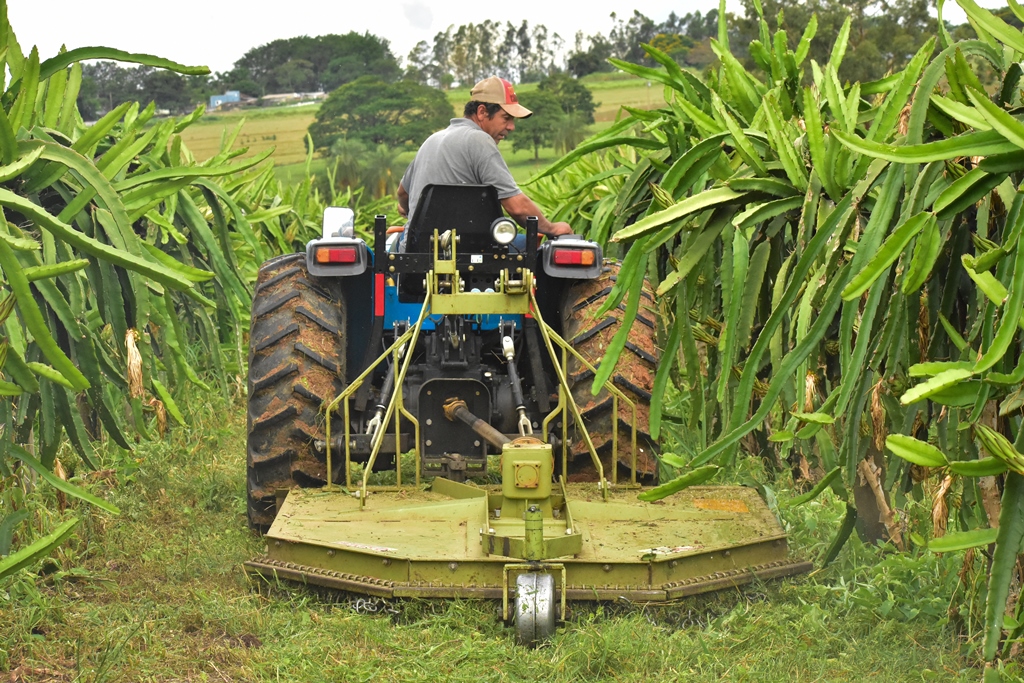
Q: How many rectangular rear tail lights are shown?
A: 2